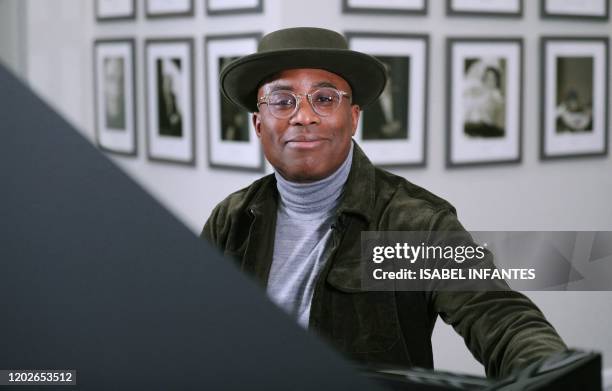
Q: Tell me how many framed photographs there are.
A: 12